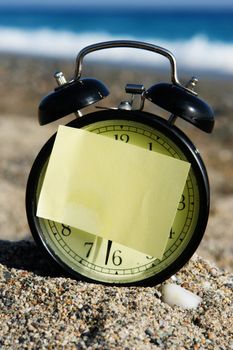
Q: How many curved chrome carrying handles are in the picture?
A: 1